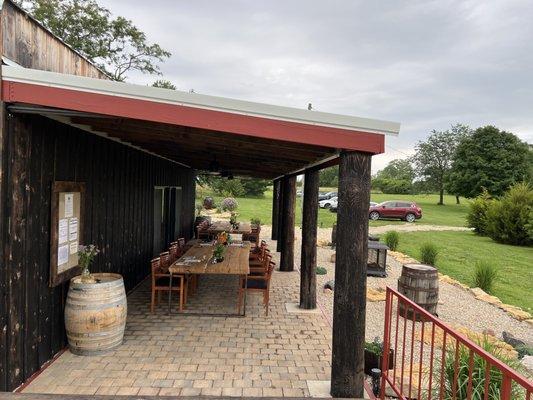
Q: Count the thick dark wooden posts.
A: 5